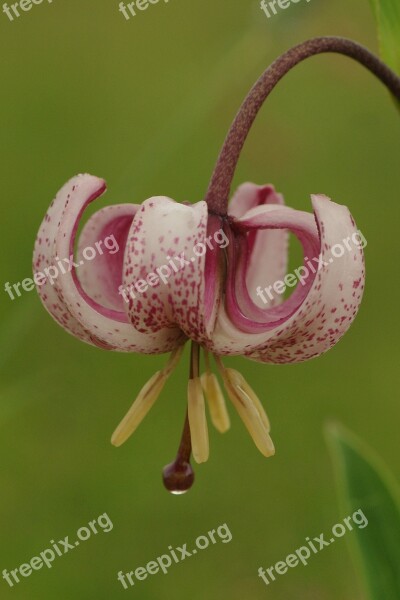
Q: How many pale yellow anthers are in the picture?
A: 5